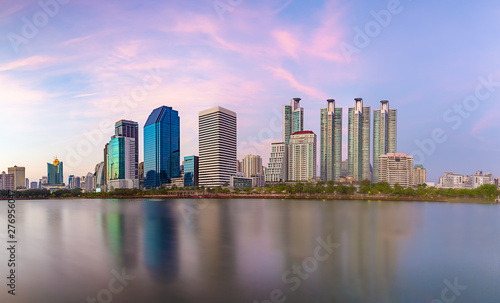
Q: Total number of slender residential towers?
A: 4